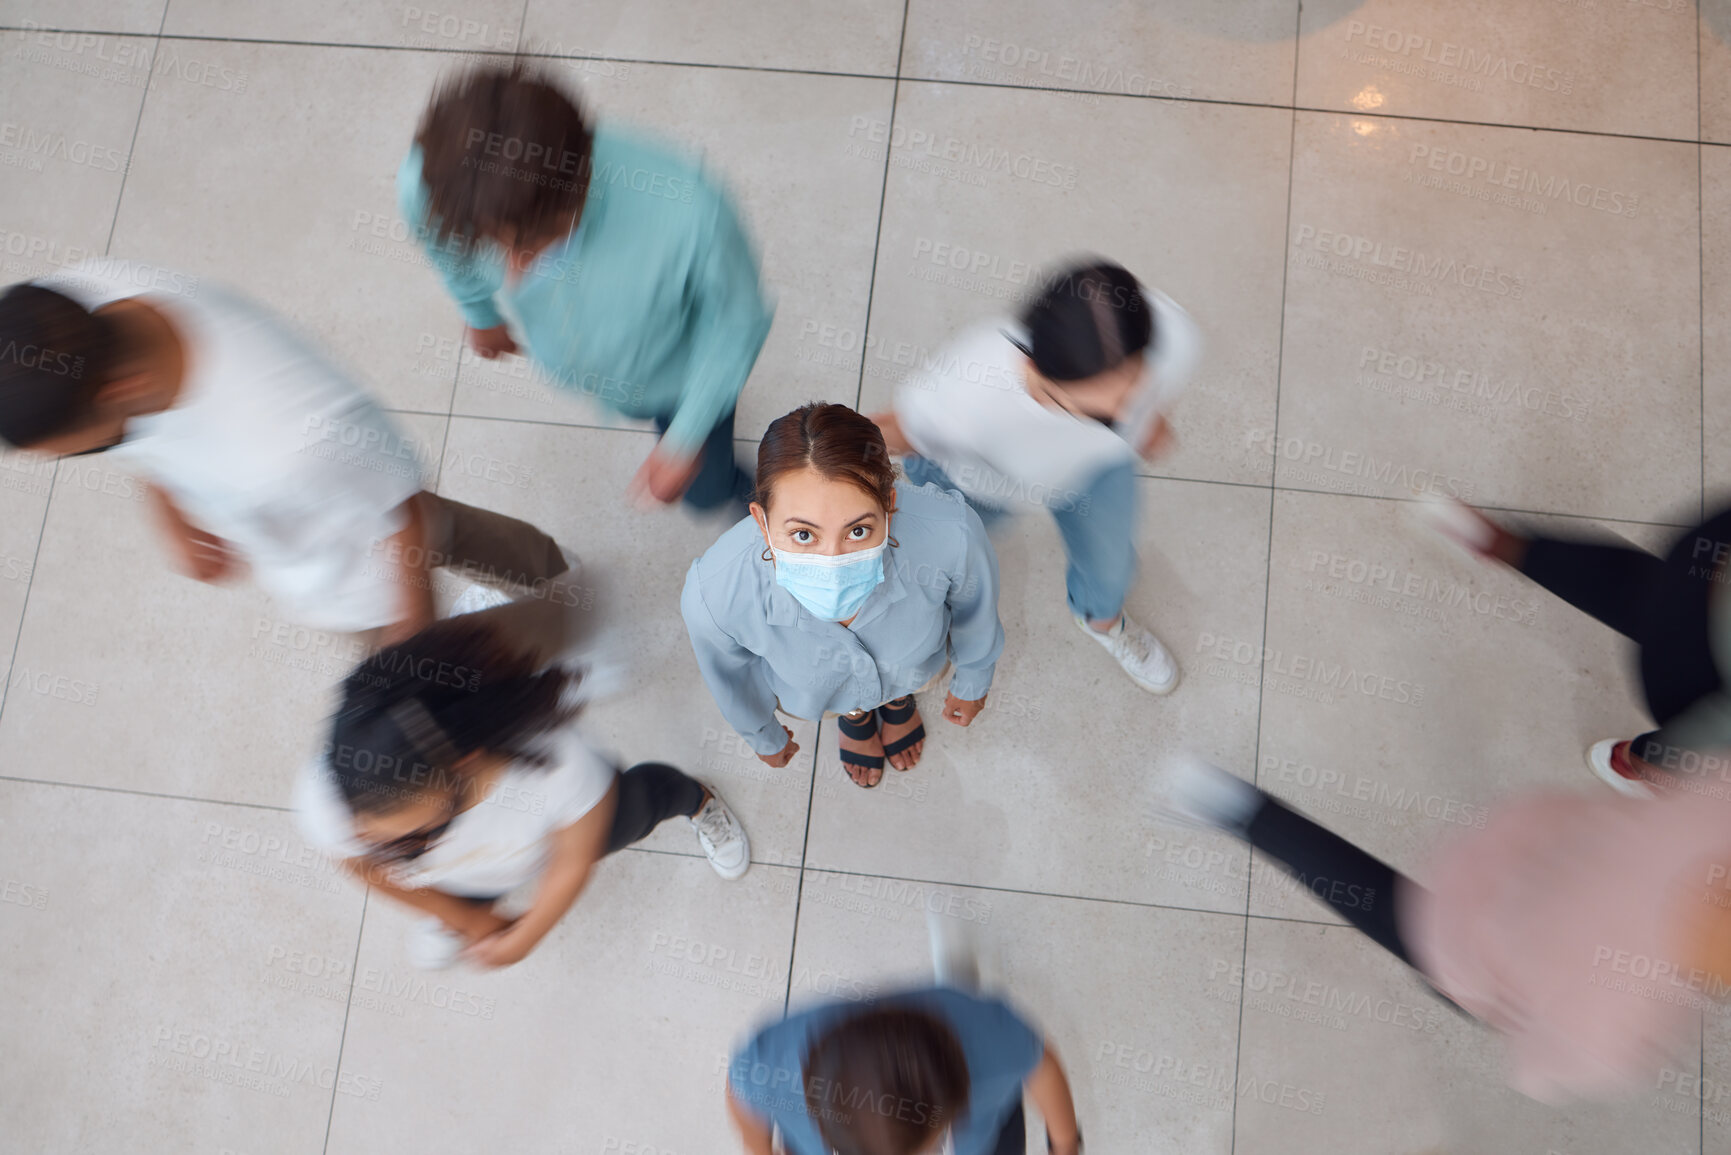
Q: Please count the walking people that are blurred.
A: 7